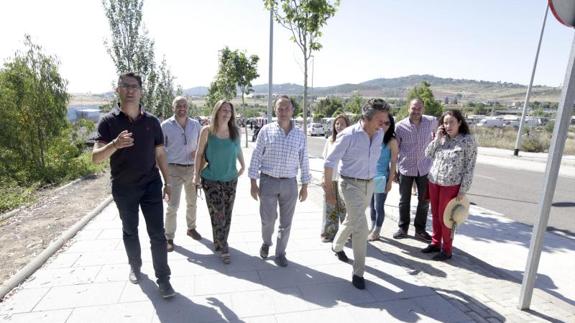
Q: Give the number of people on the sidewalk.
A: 9